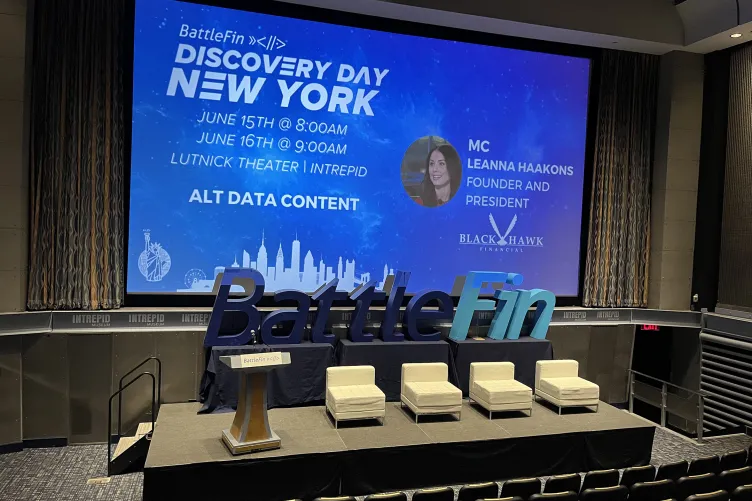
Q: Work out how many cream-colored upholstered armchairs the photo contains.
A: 4